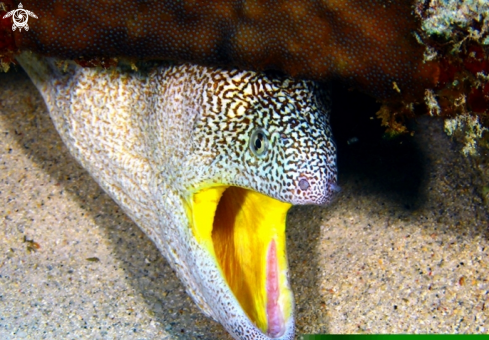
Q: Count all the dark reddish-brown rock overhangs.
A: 1